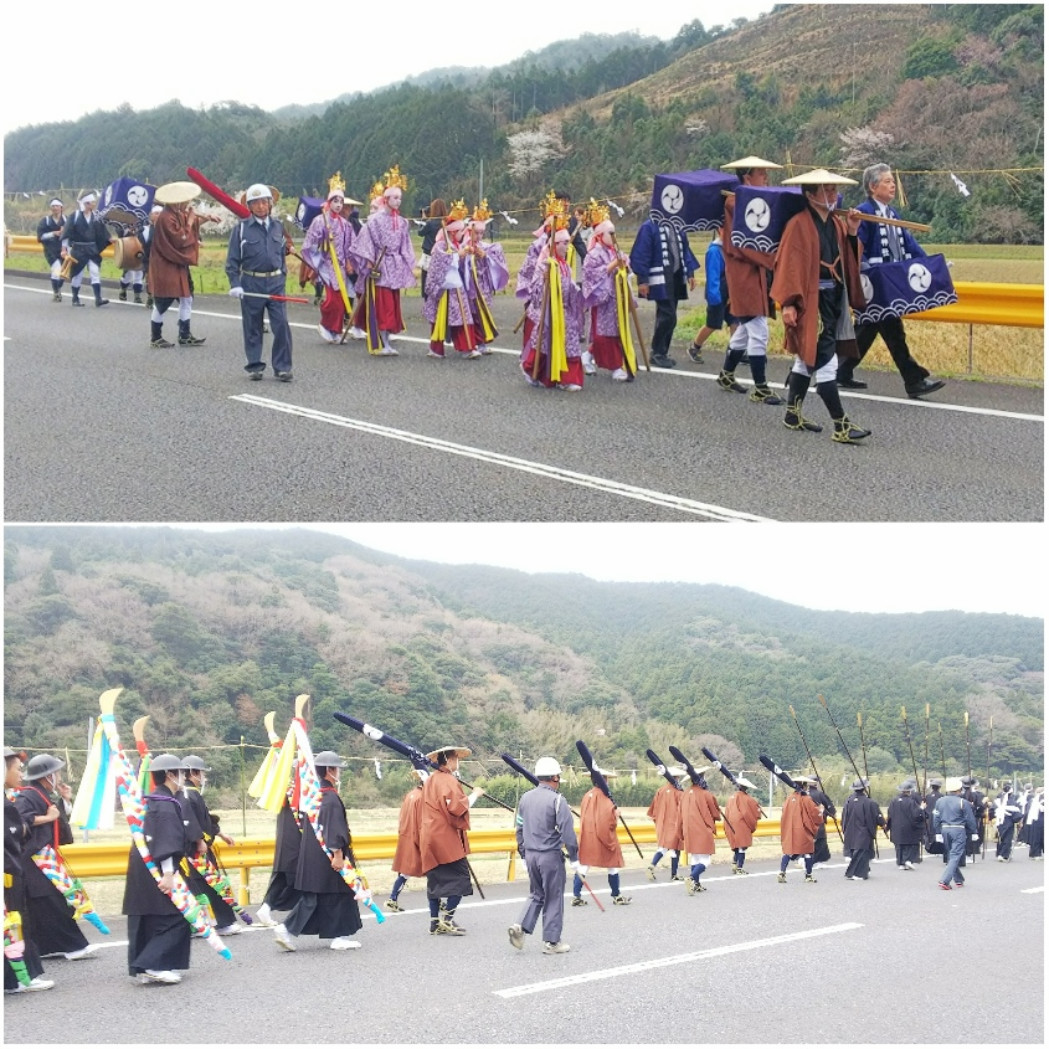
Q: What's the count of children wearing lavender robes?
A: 8